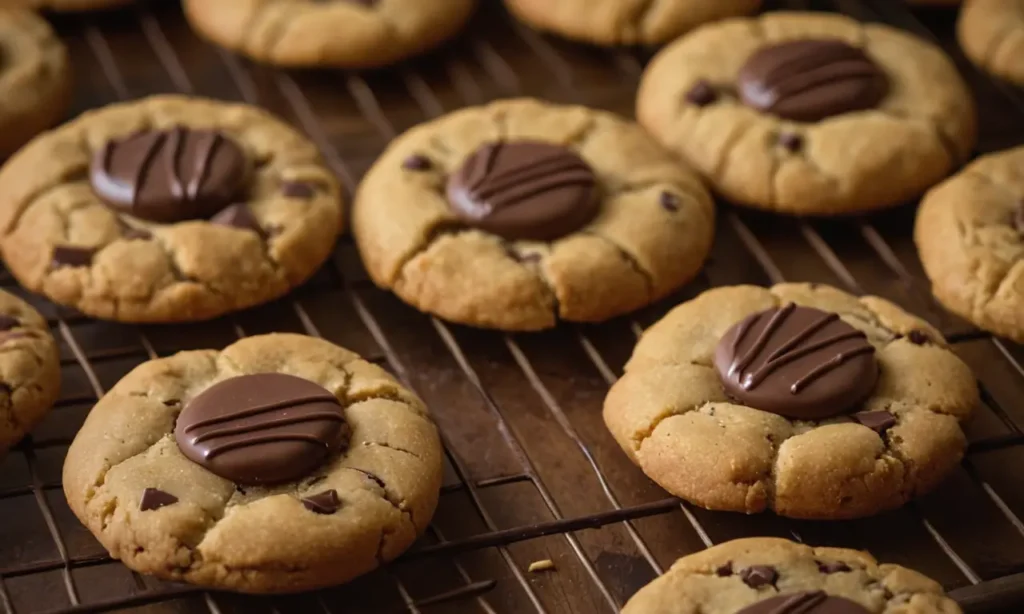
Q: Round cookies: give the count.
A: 12